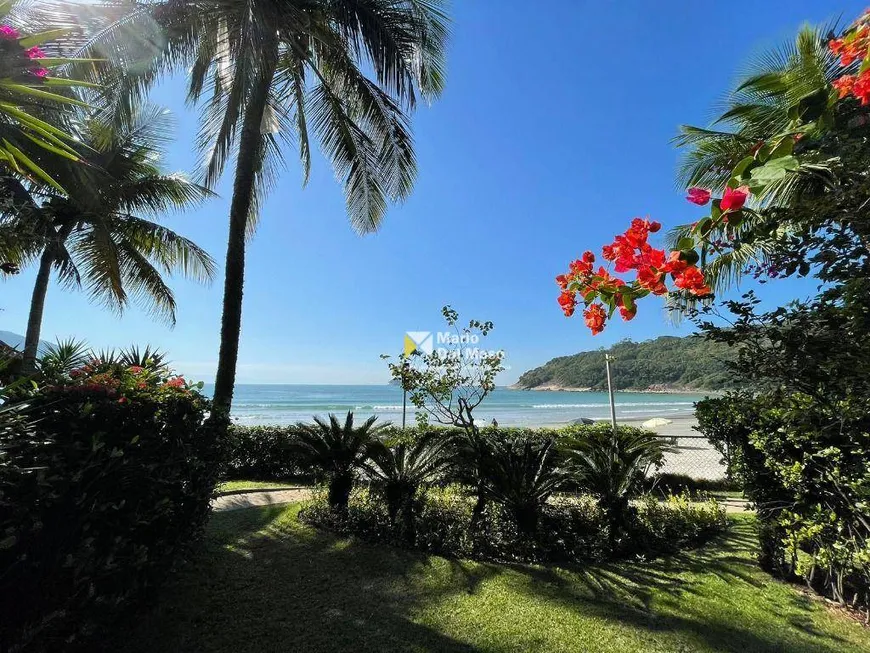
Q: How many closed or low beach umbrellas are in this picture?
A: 2